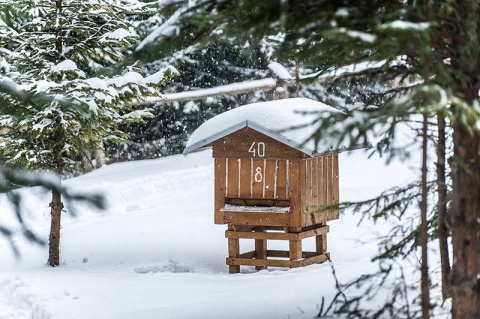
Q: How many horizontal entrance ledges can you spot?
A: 1